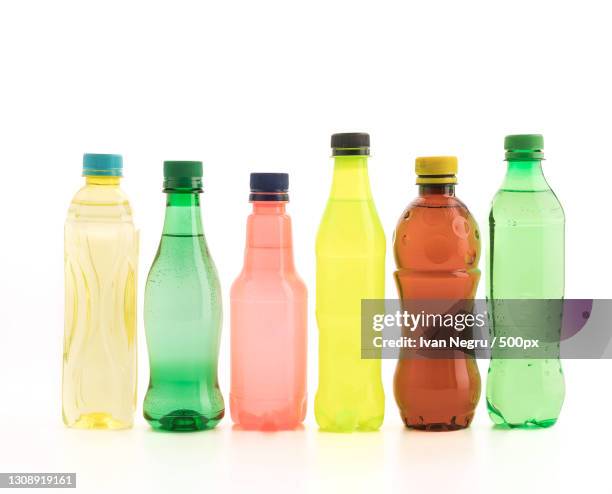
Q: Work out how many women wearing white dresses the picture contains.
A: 0